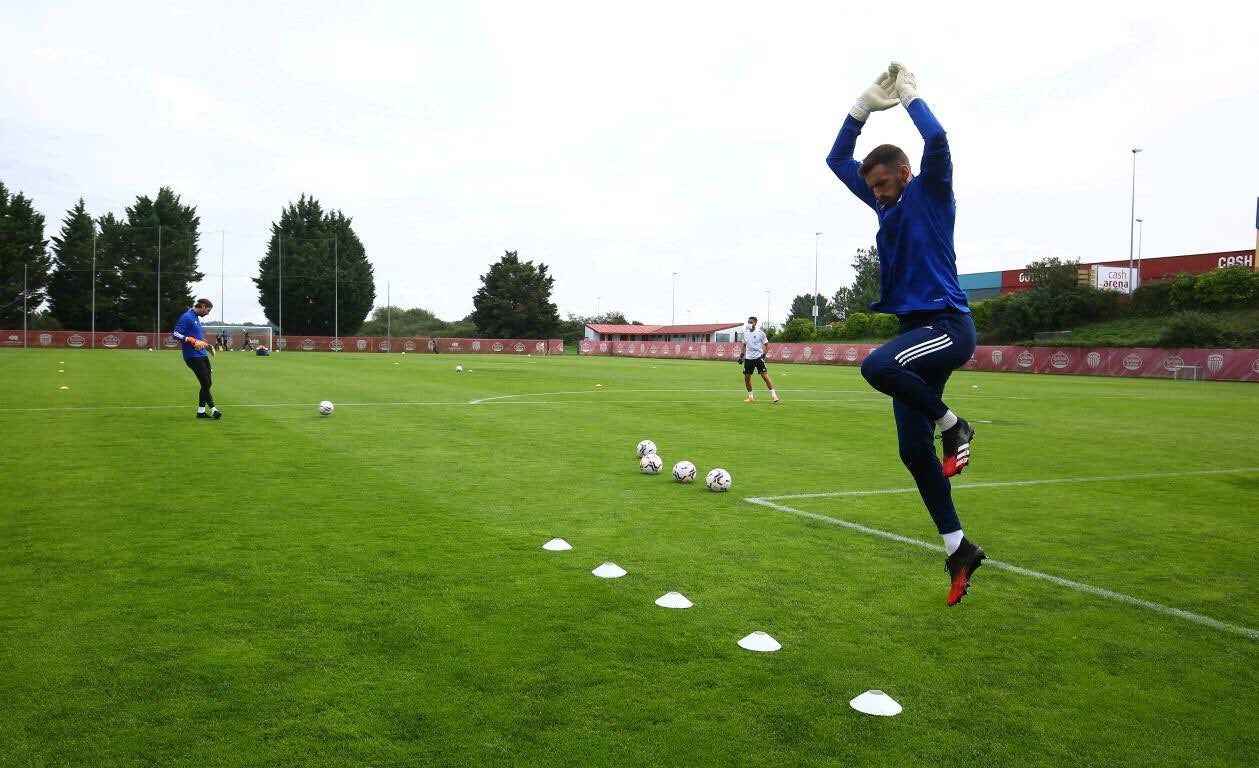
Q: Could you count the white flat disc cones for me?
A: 5